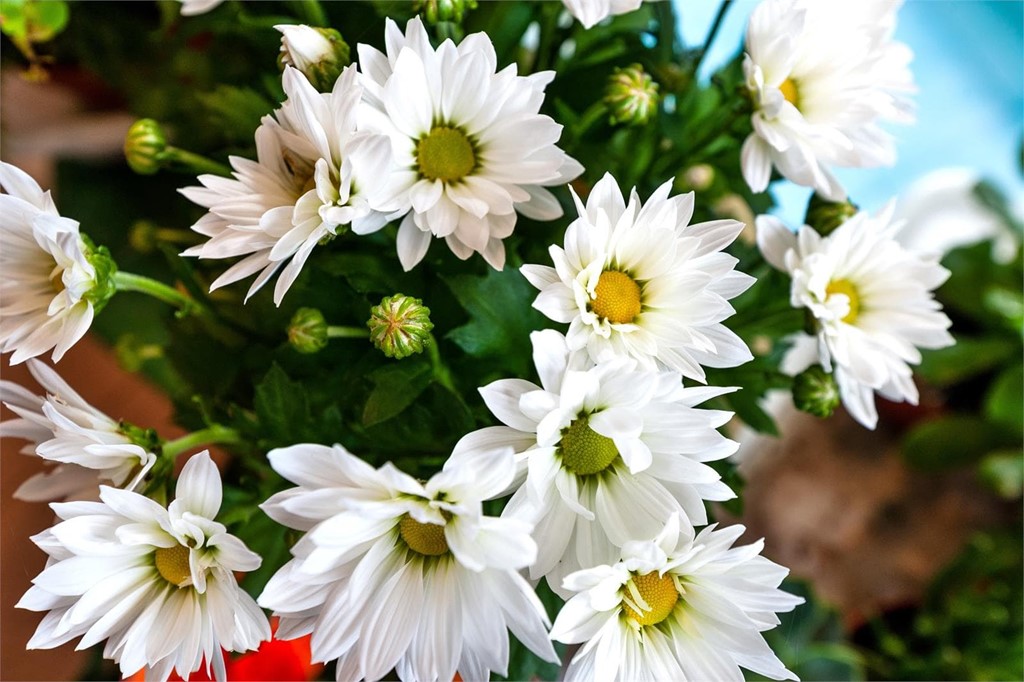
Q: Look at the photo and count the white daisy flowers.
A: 11